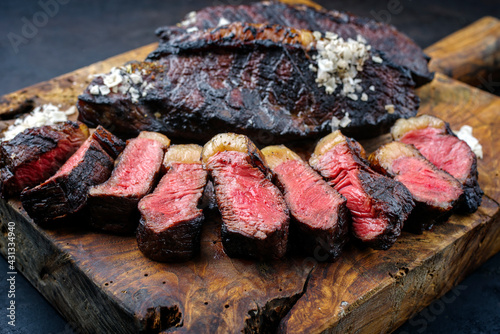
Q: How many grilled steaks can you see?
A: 11